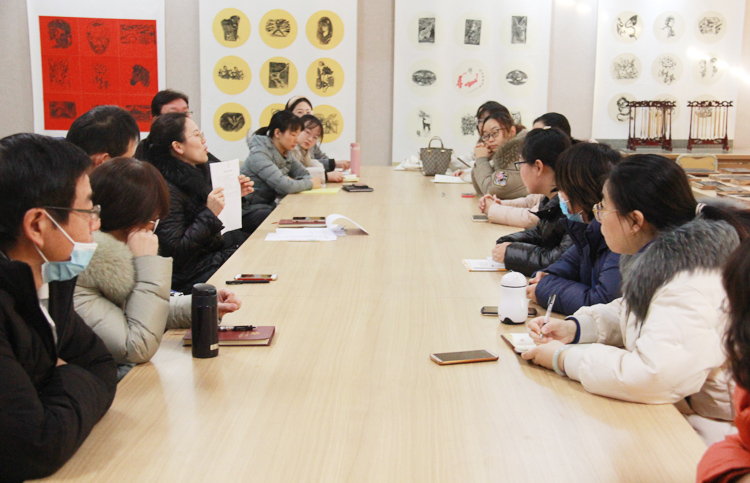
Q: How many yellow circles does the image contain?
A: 9